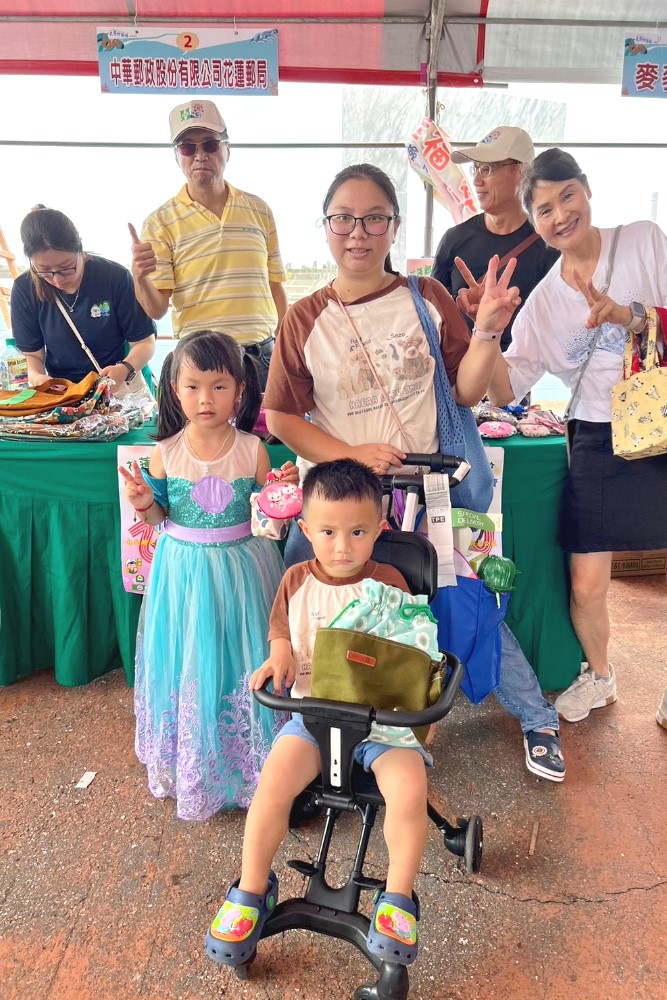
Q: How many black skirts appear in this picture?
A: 1